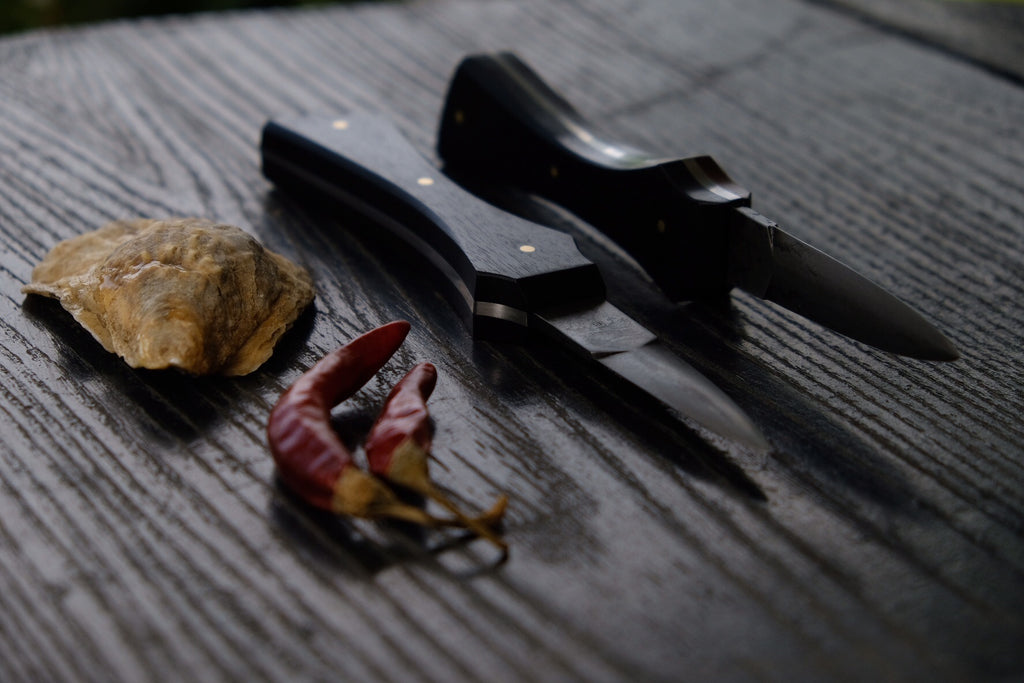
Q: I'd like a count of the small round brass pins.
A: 6